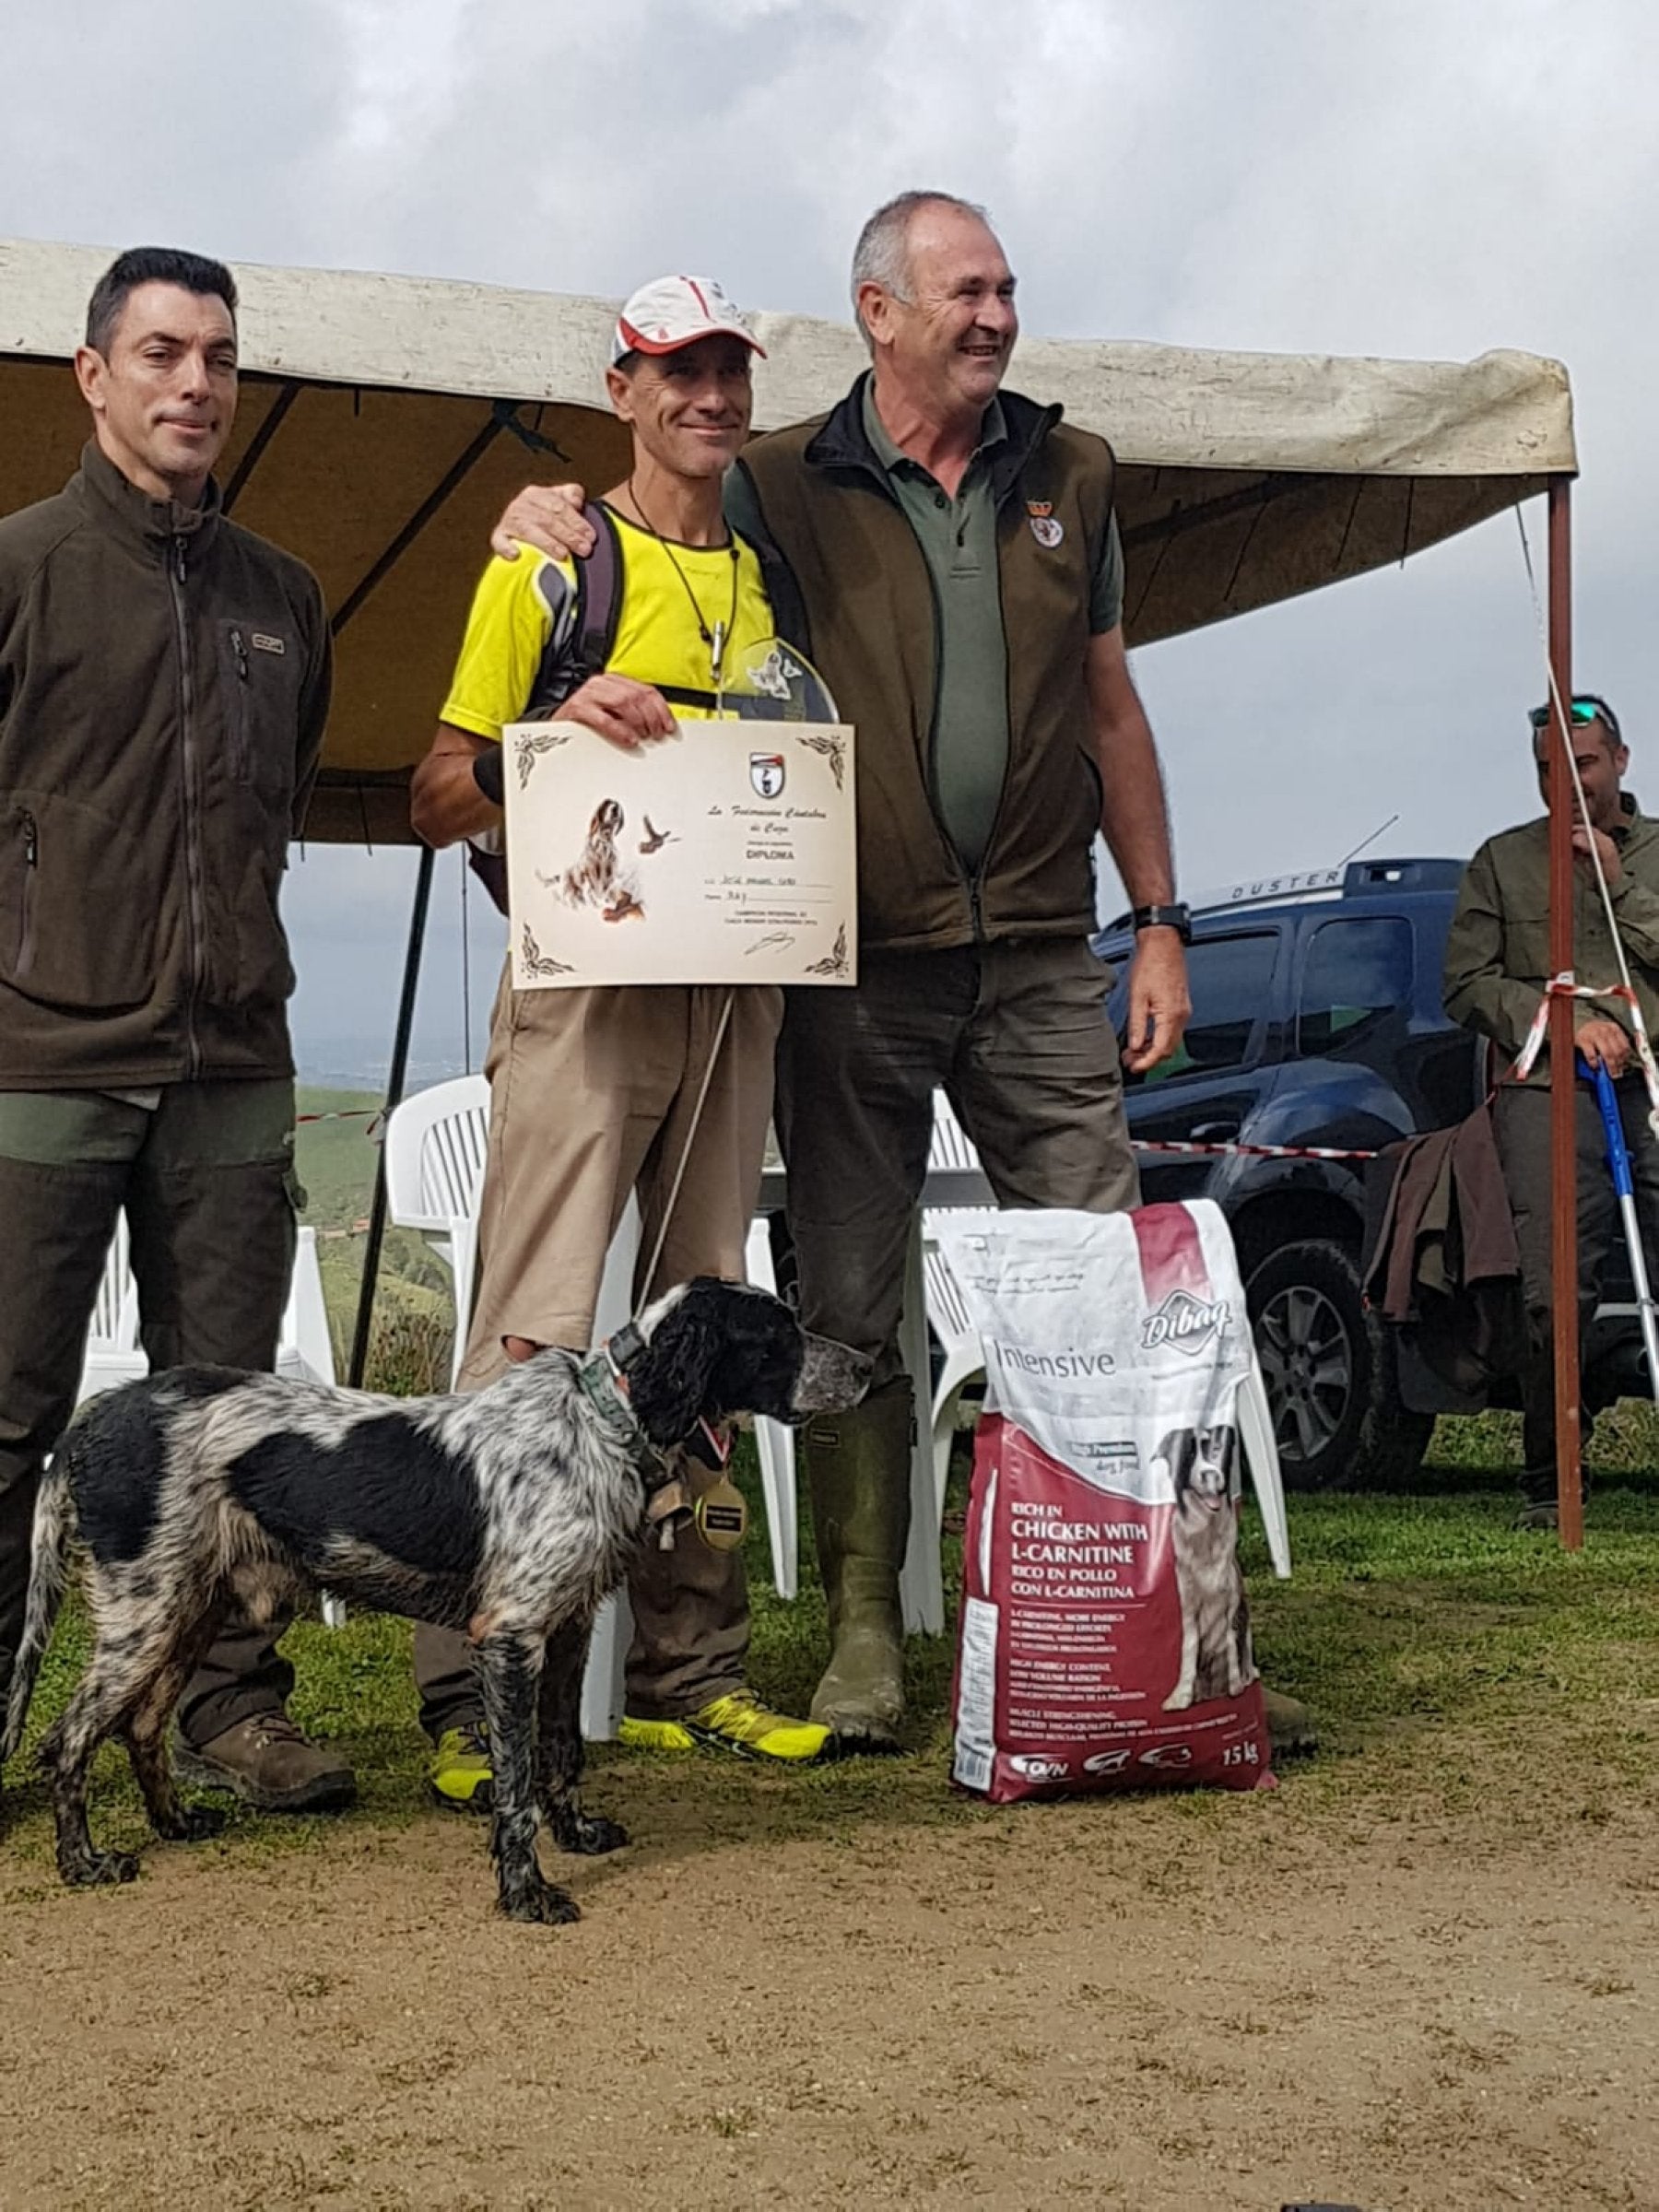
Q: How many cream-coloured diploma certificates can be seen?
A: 1